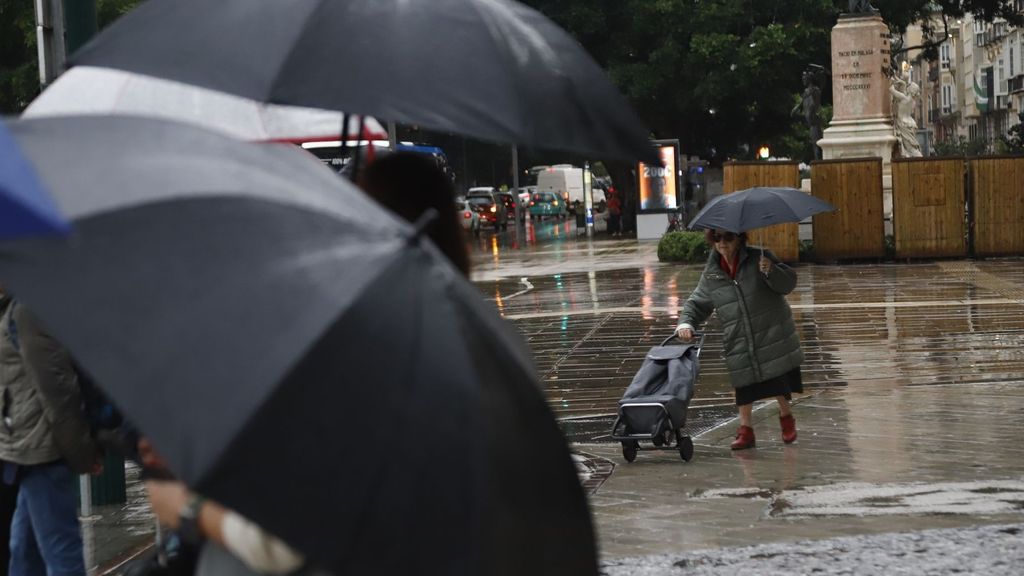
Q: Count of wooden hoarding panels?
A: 4